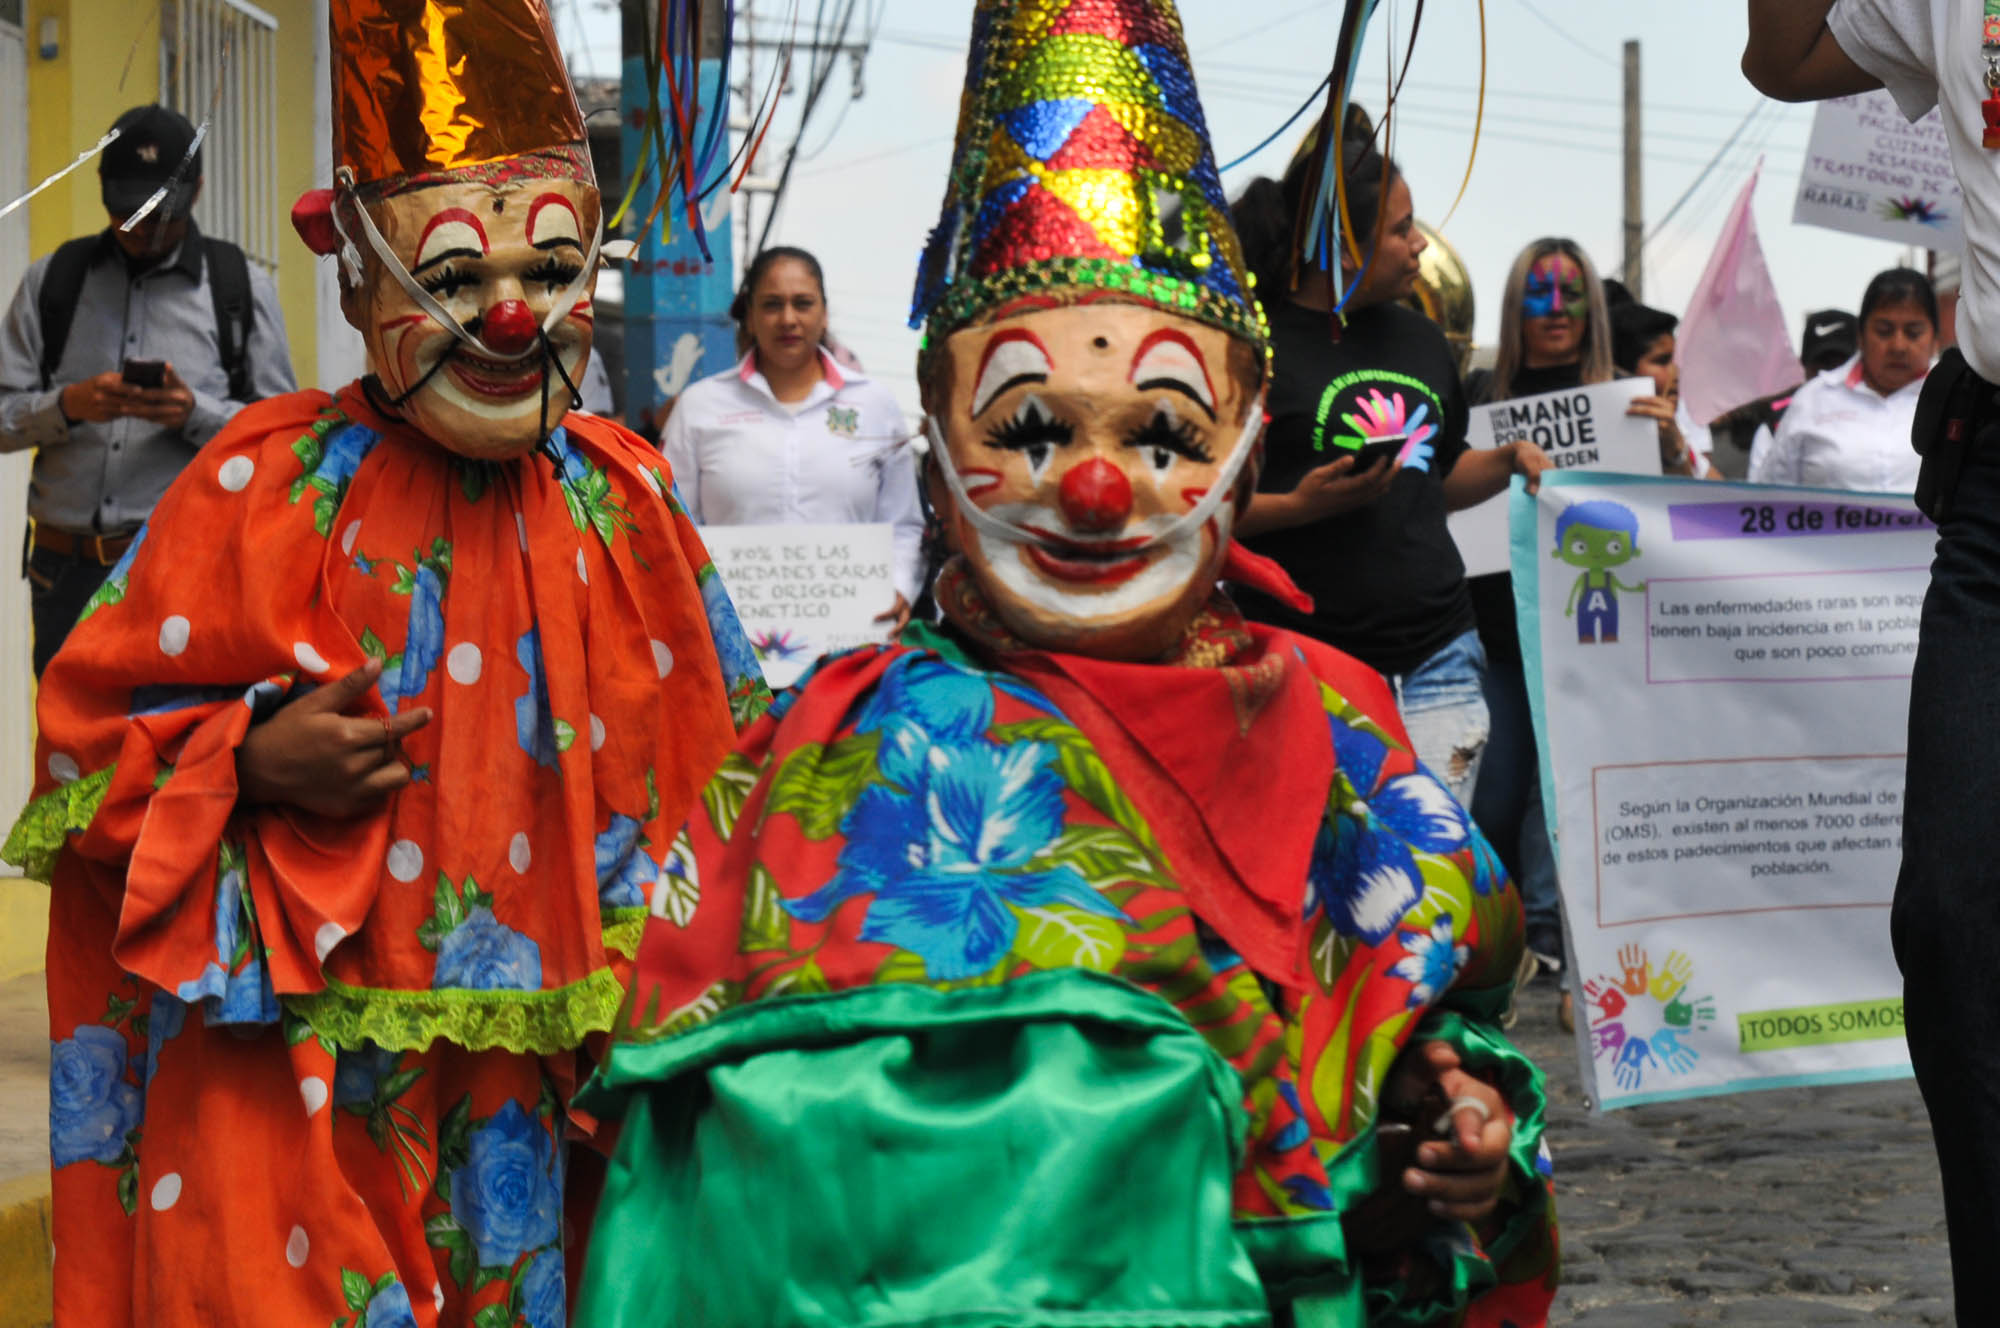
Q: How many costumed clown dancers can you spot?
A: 2